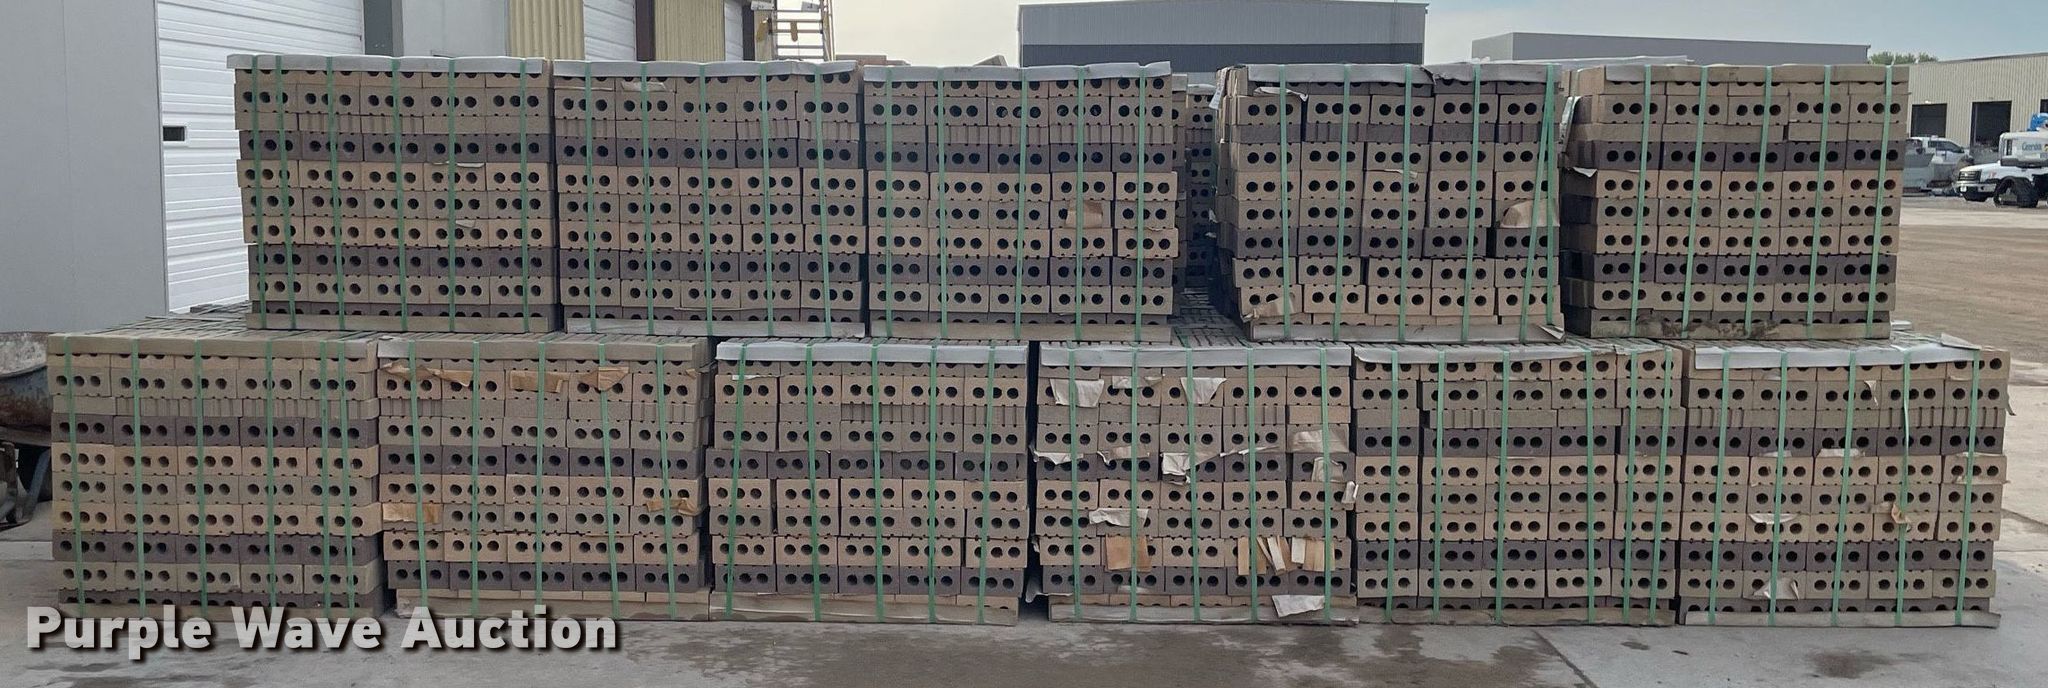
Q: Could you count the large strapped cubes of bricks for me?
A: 11